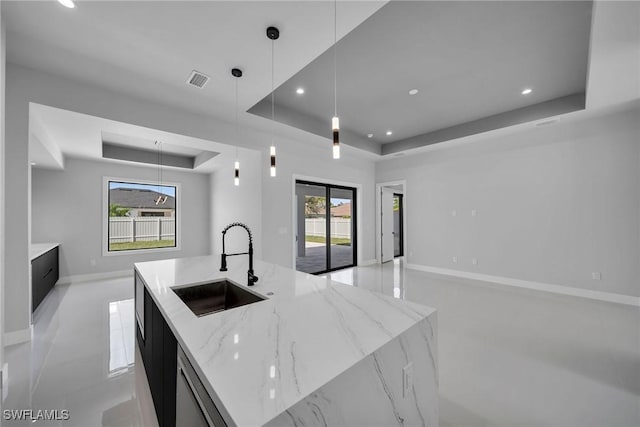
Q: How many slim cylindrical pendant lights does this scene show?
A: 3